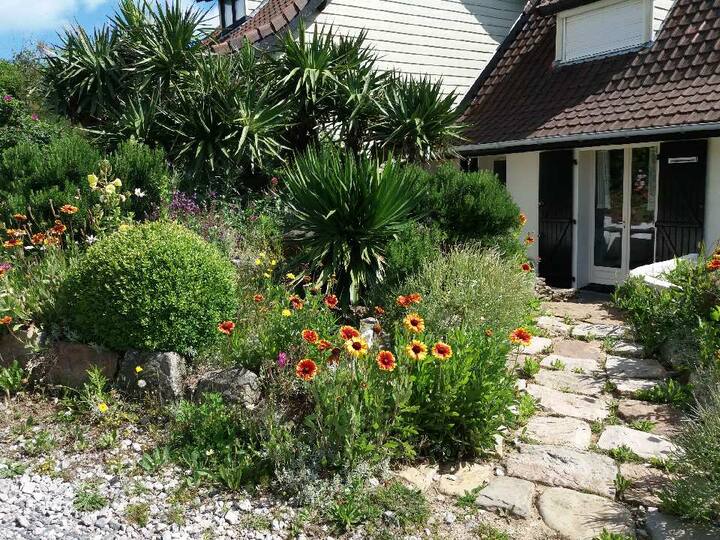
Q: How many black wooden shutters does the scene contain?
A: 2